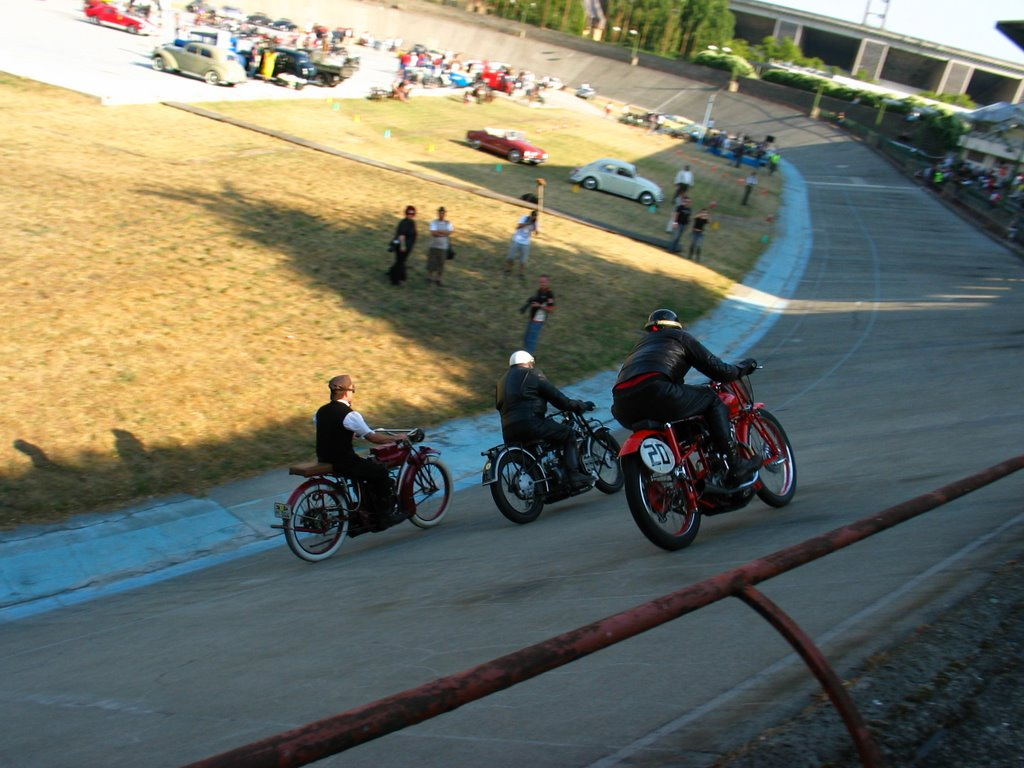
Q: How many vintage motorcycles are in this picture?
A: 3